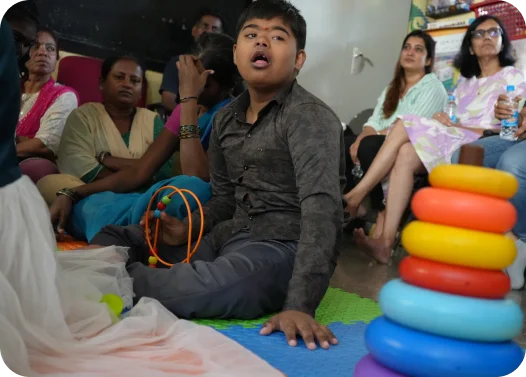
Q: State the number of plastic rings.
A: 7